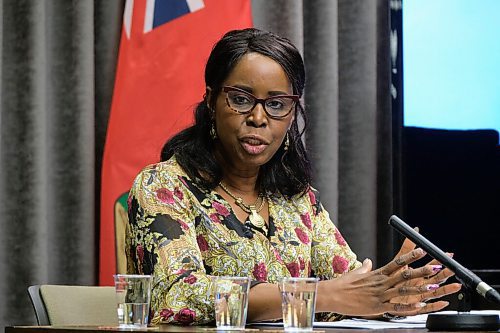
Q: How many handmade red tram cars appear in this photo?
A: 0